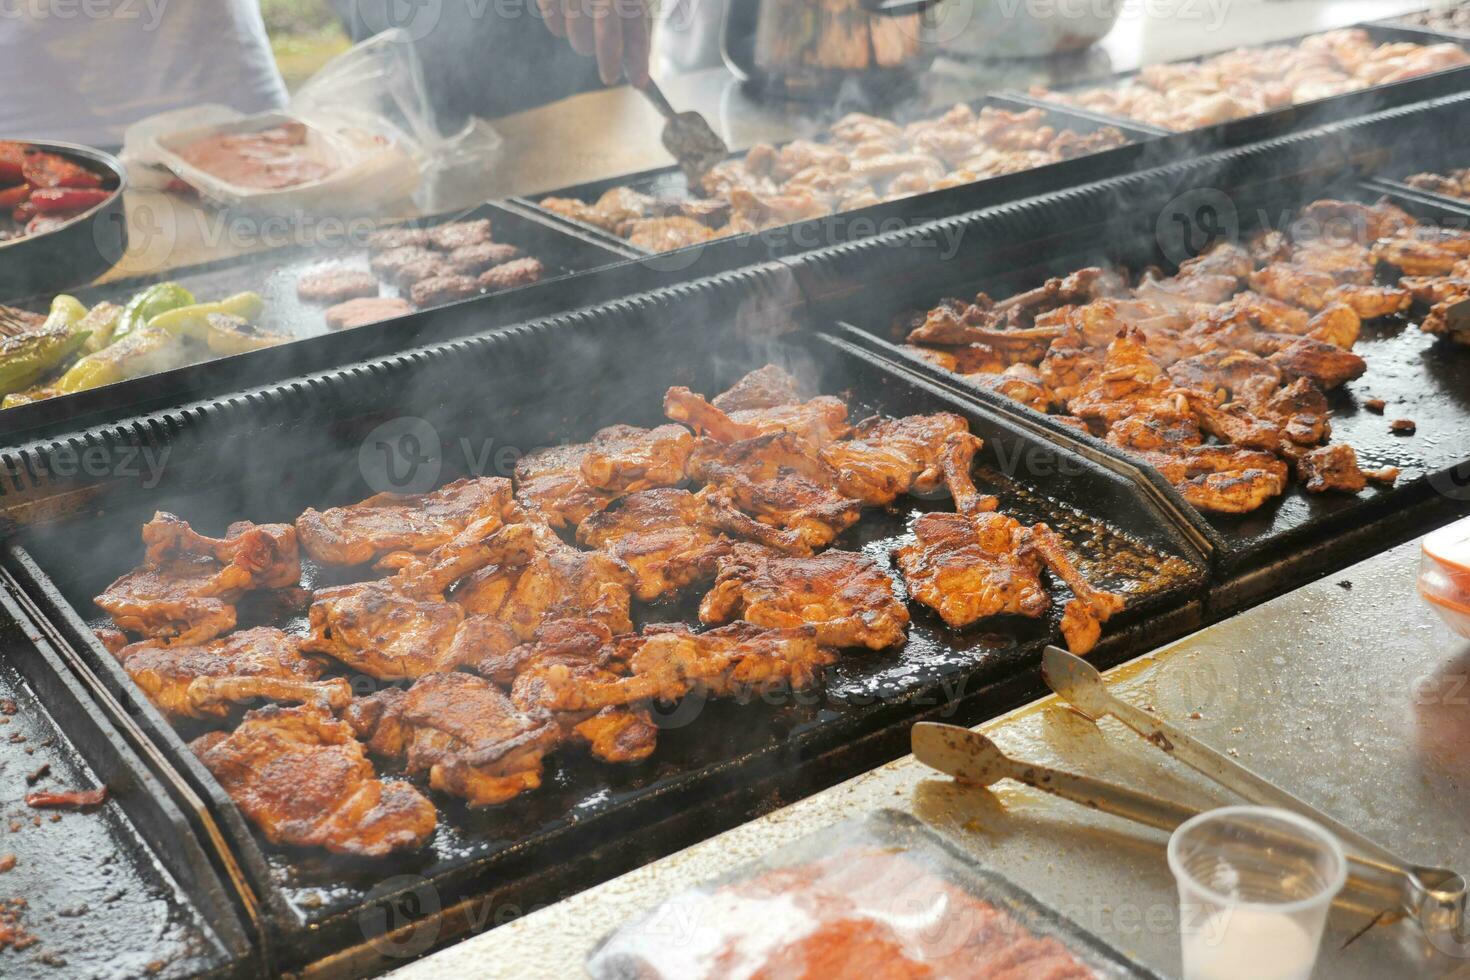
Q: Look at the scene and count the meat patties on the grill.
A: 9